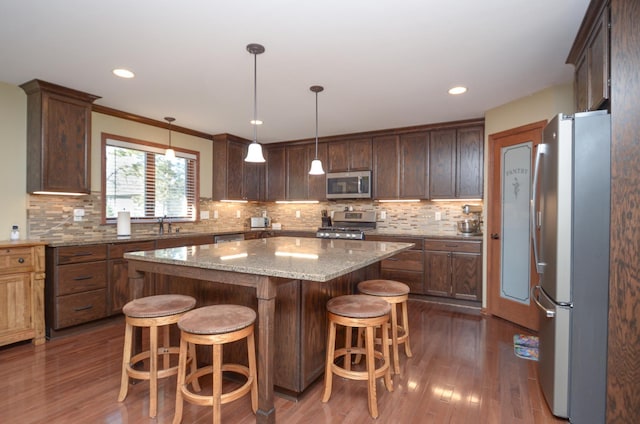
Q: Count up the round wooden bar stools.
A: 4